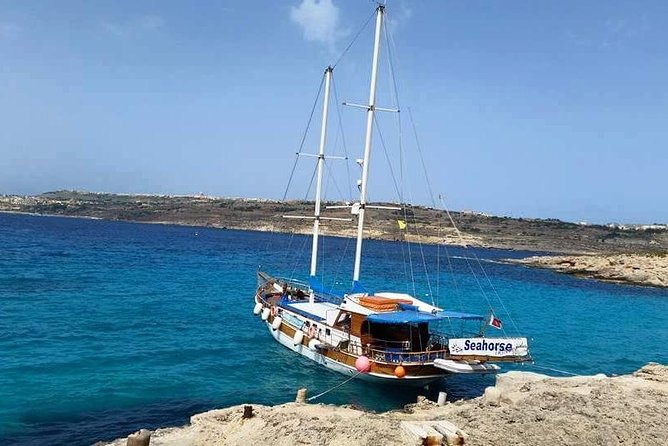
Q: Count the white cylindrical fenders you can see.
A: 5